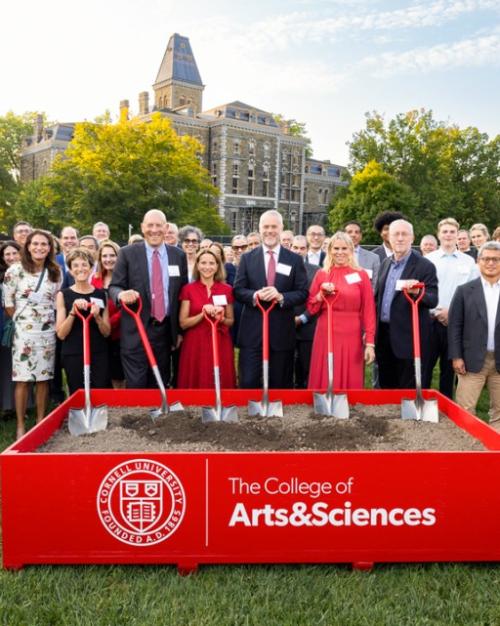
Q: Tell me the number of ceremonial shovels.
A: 6